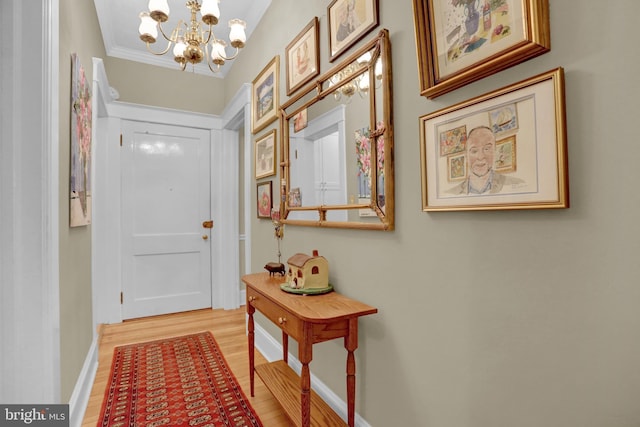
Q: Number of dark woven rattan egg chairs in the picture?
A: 0